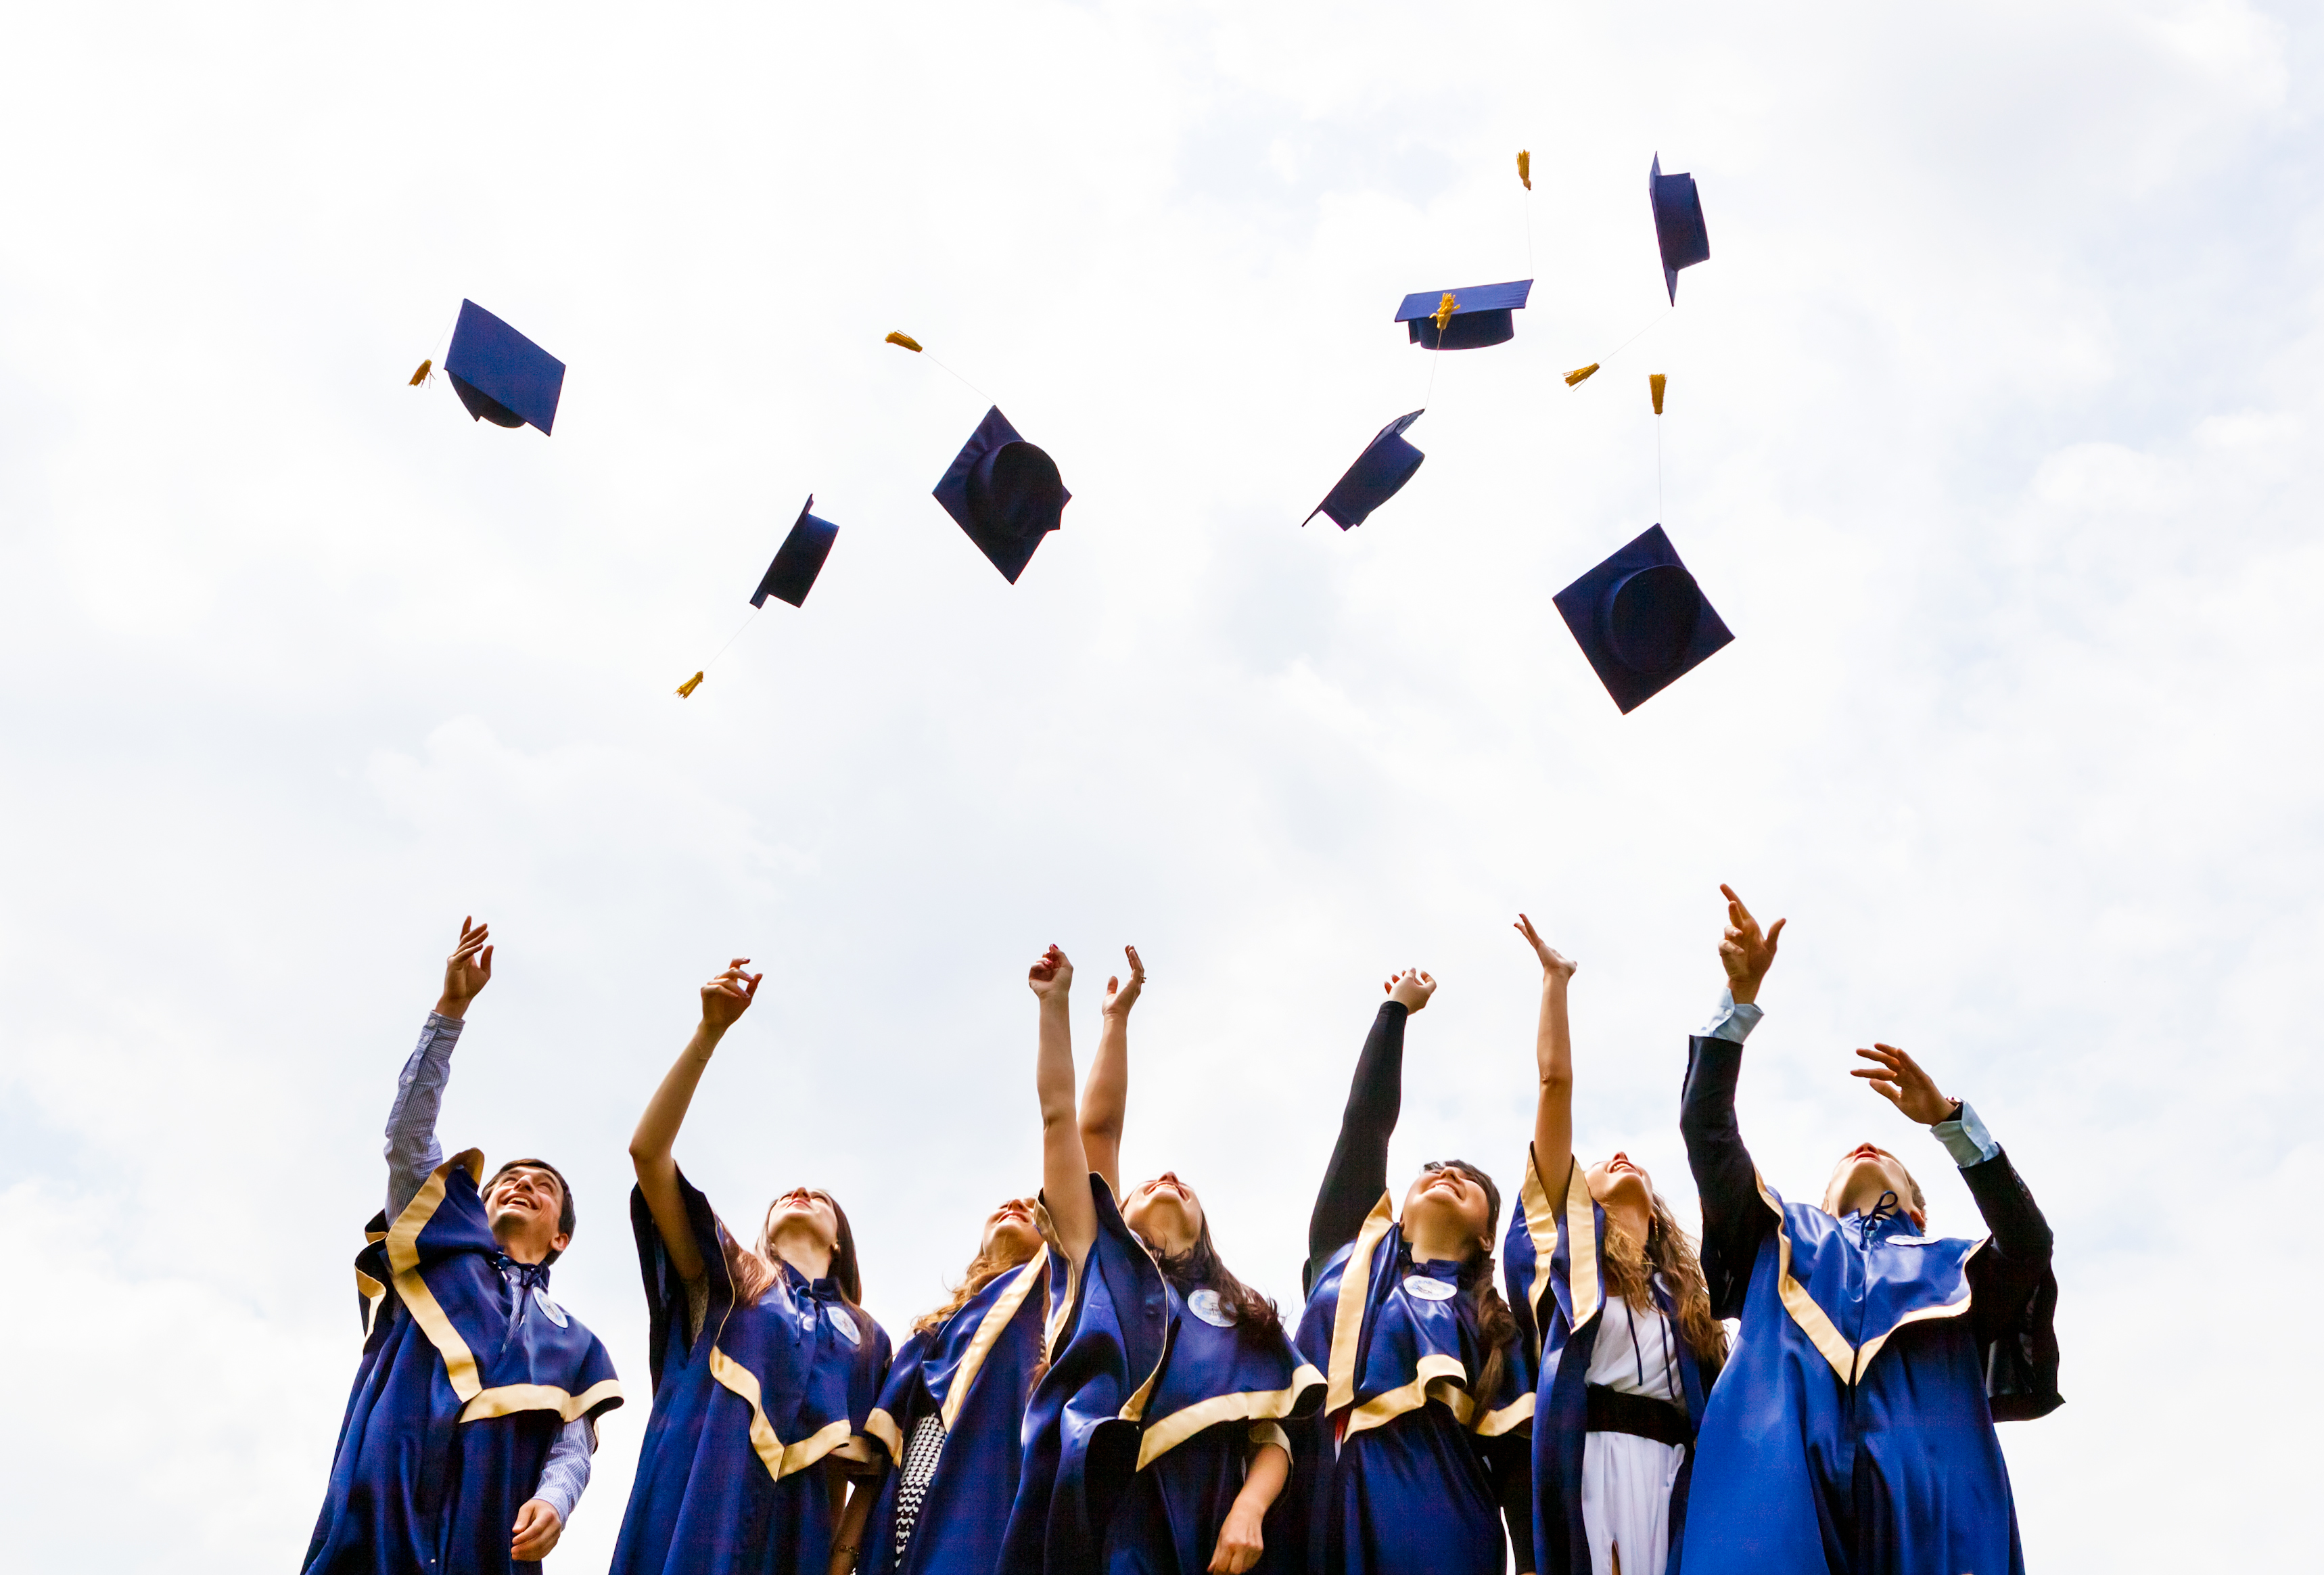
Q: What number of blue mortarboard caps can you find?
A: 7